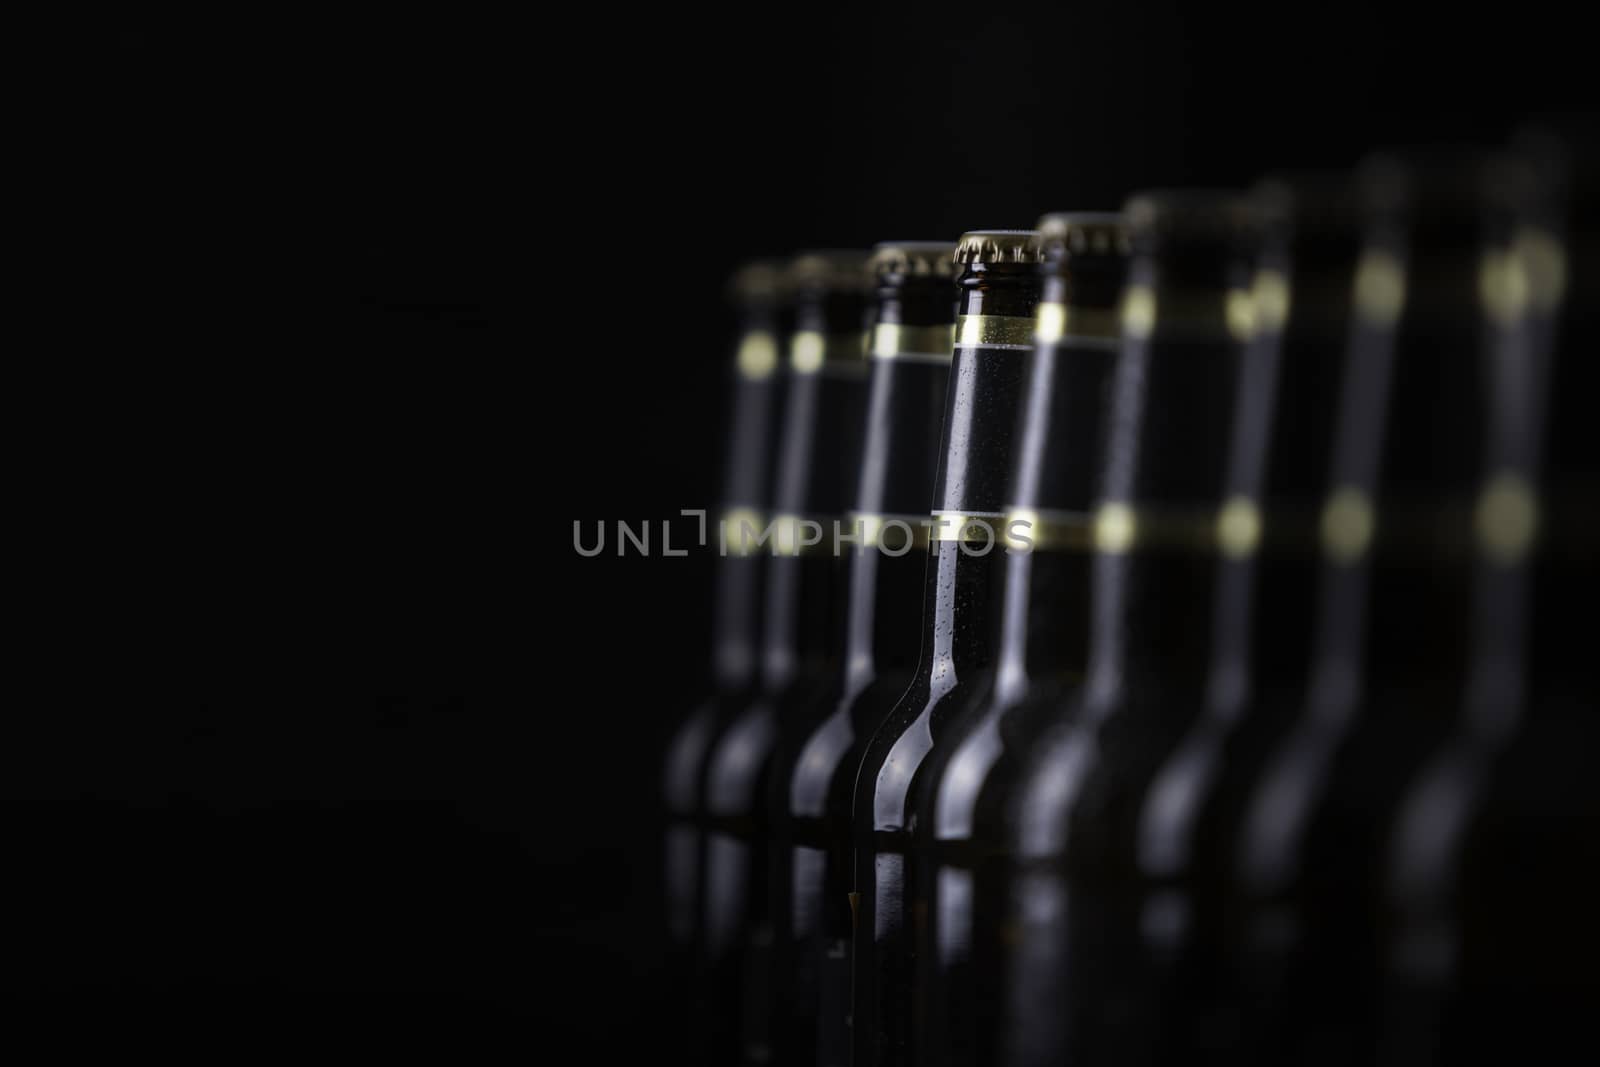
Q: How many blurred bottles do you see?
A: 8